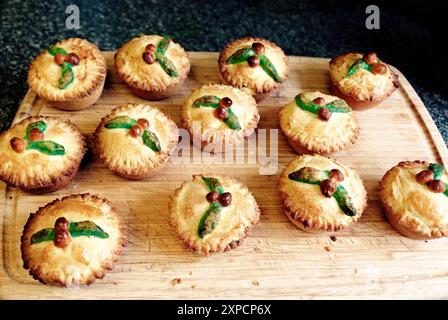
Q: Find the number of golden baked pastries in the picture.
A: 12